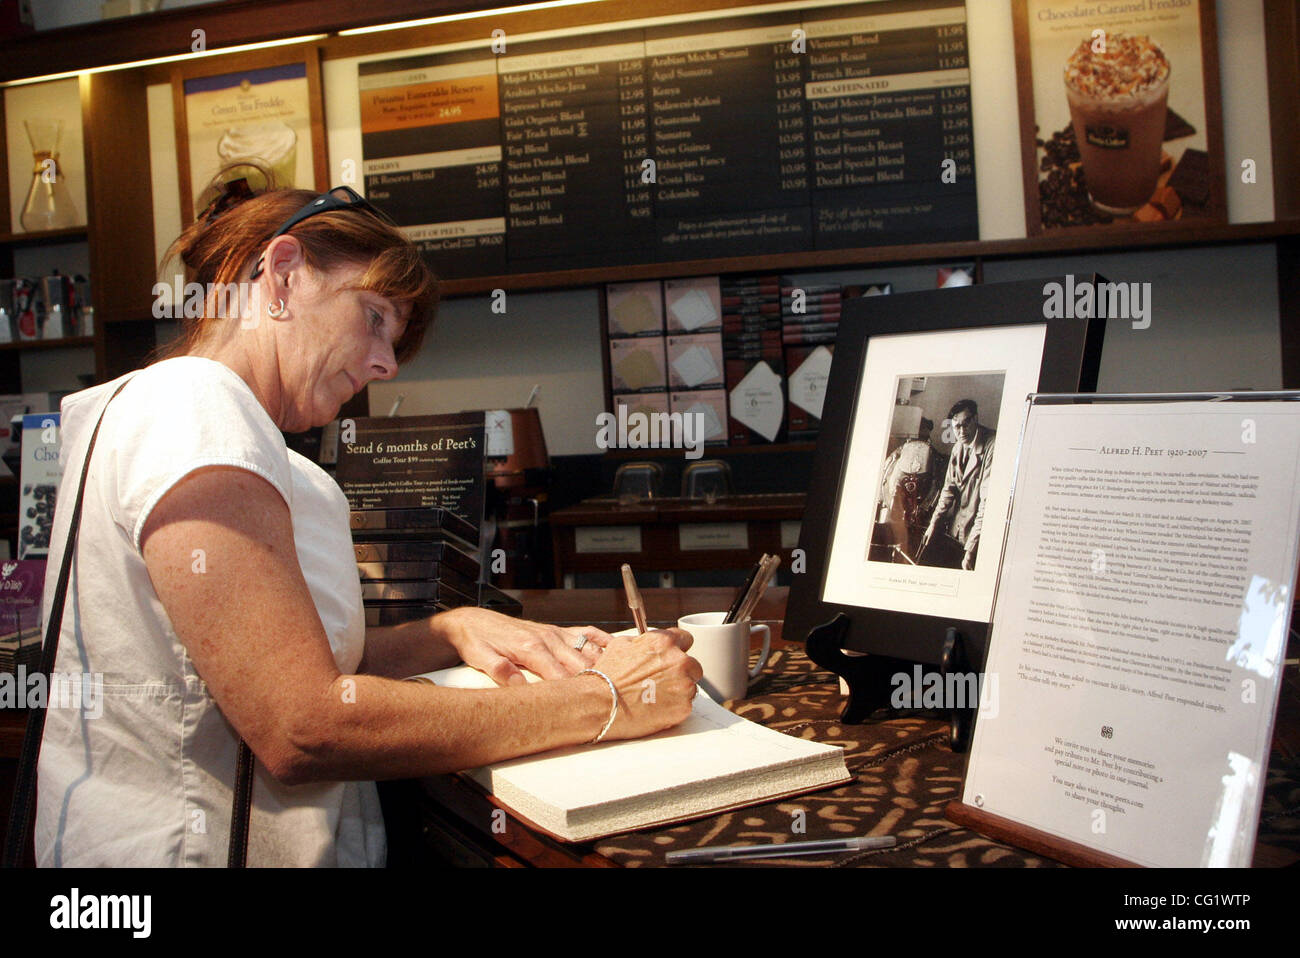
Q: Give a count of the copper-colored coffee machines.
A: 1